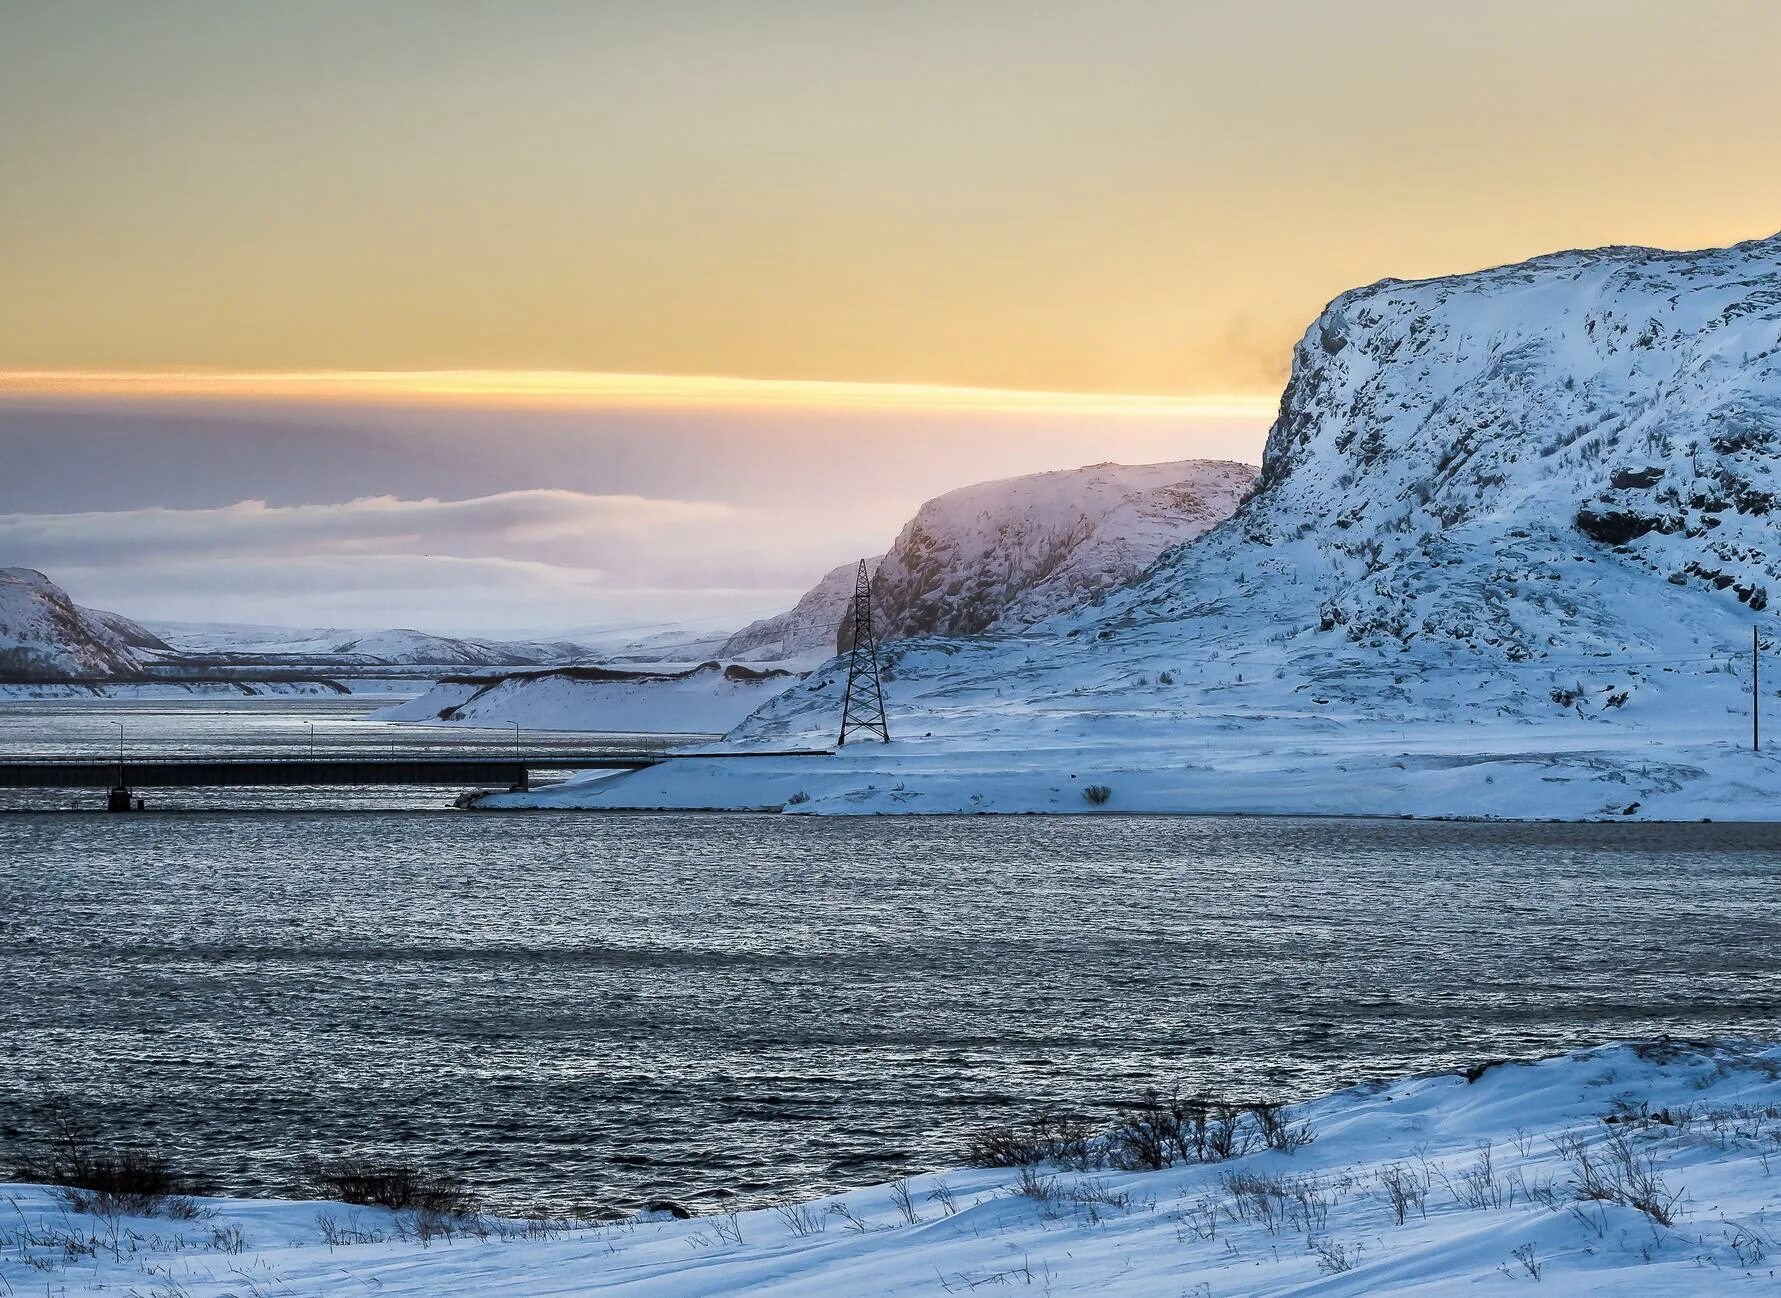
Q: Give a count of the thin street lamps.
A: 3